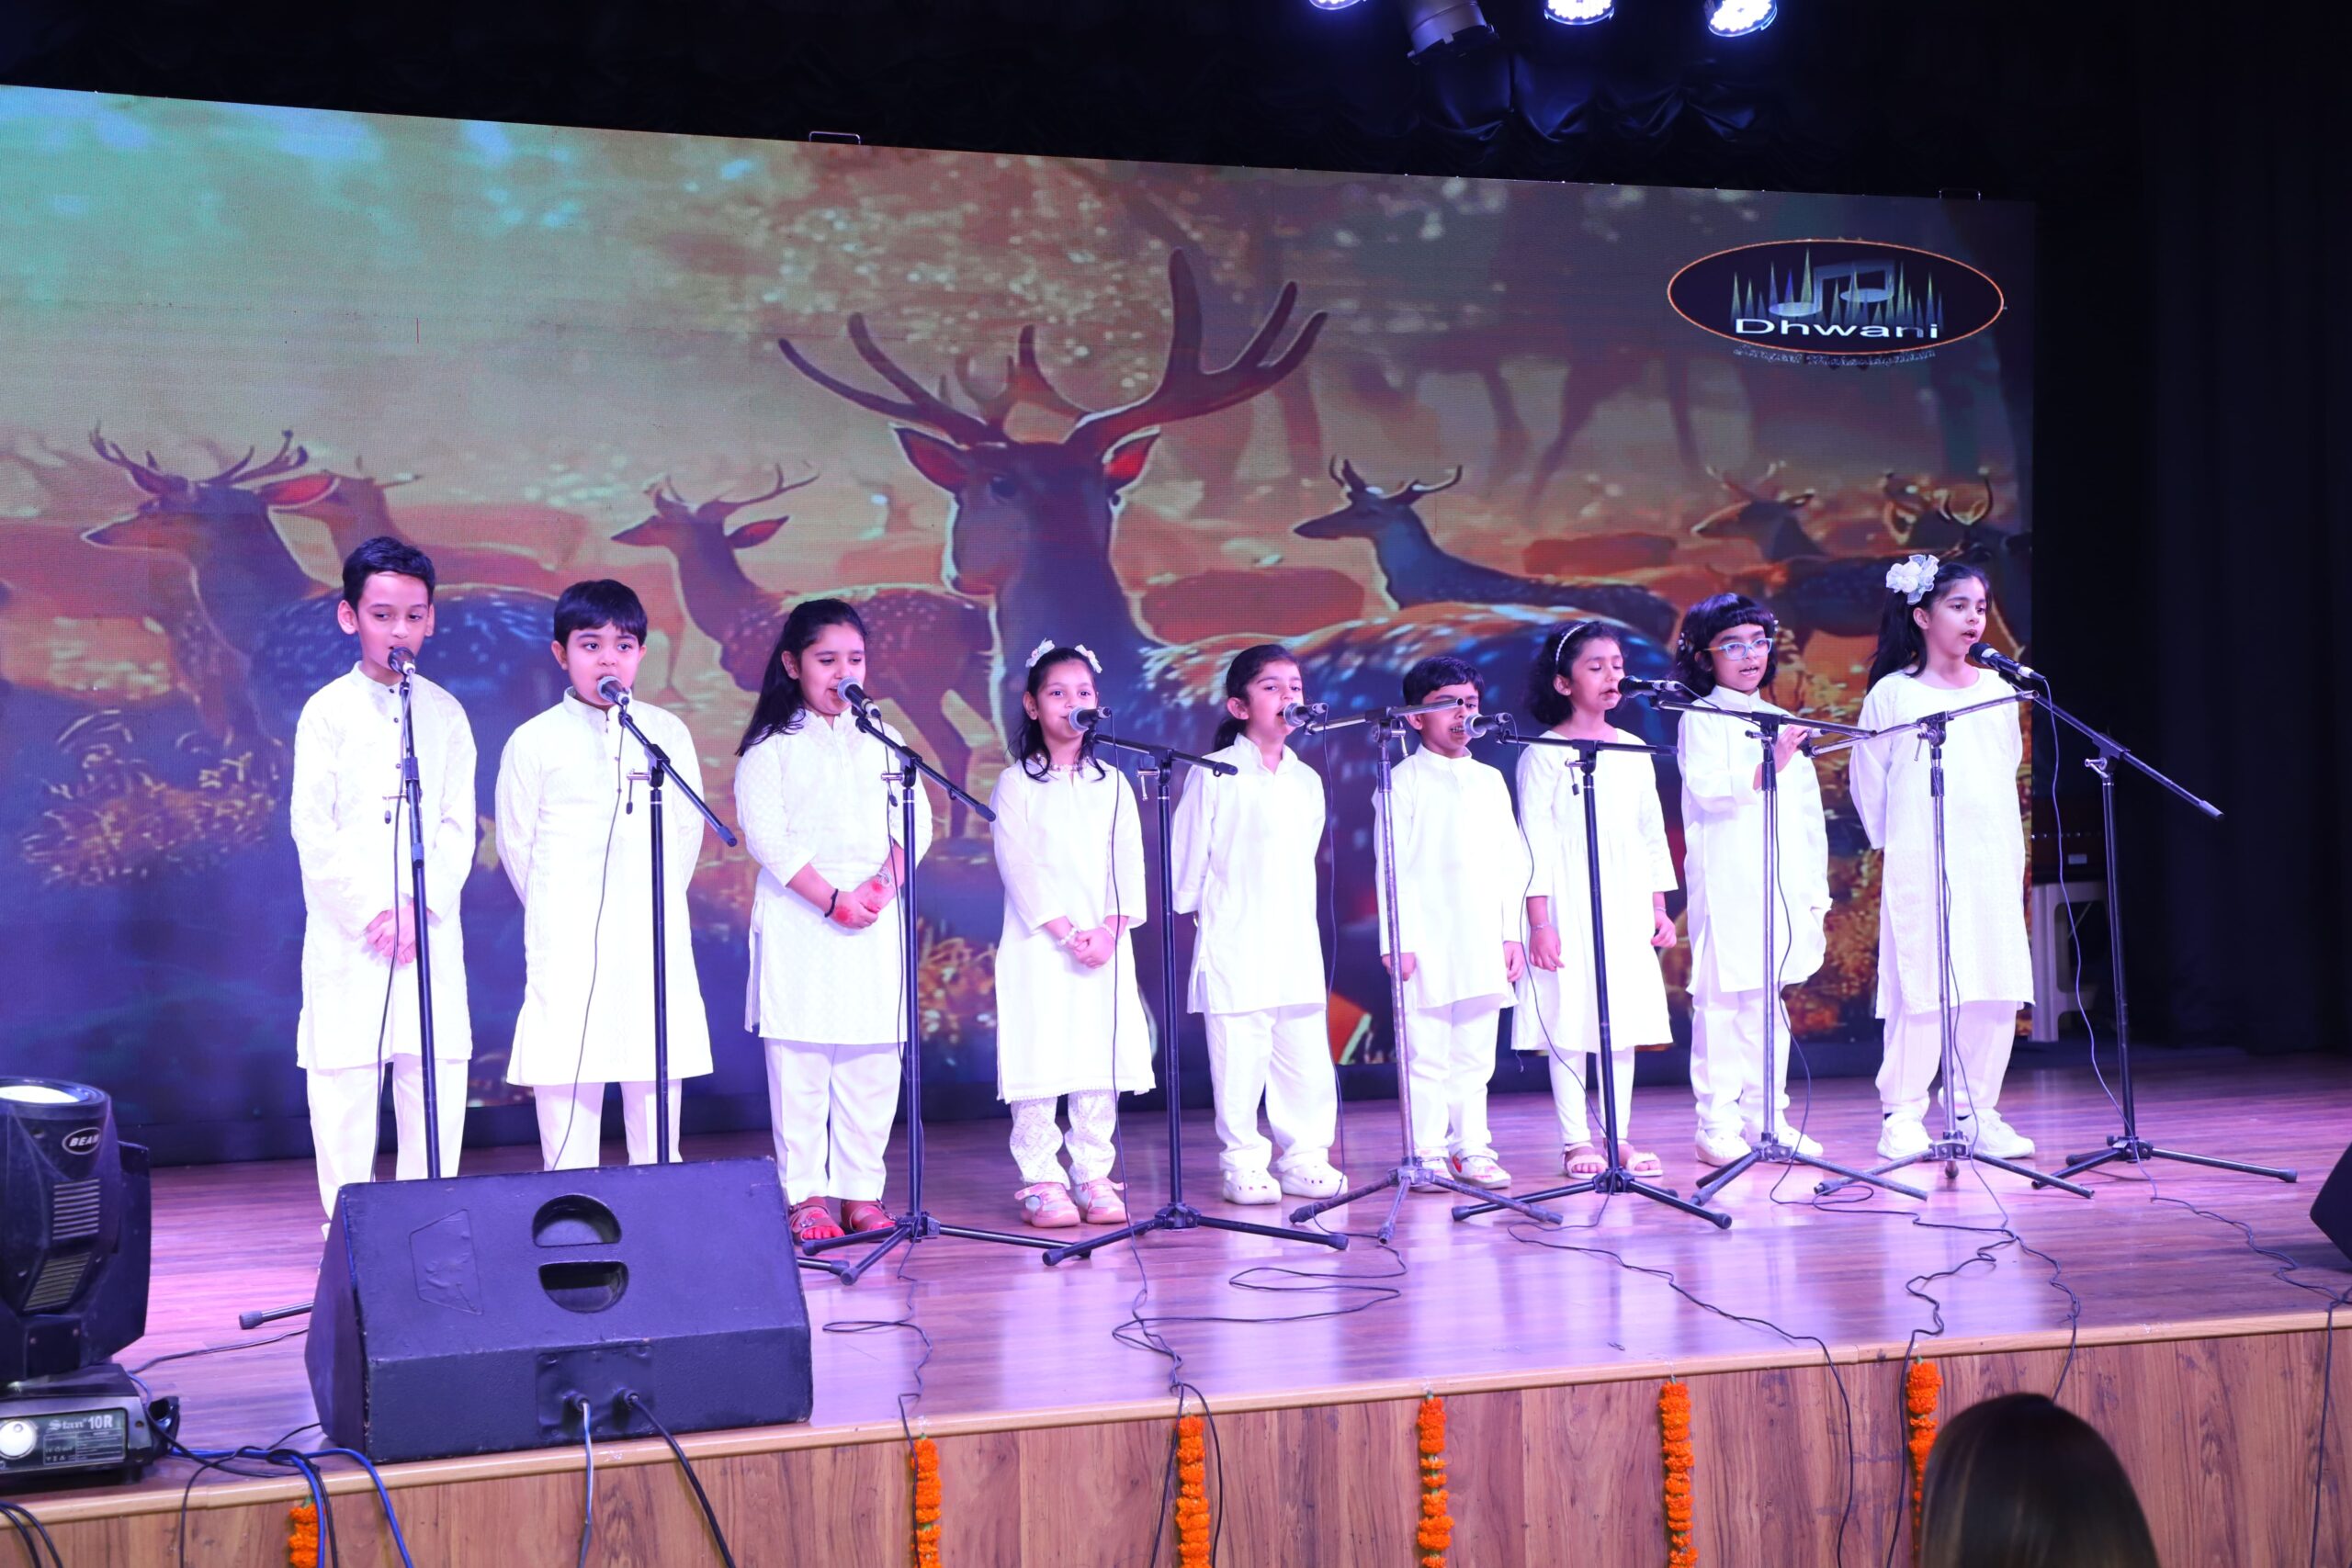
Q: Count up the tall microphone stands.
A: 9